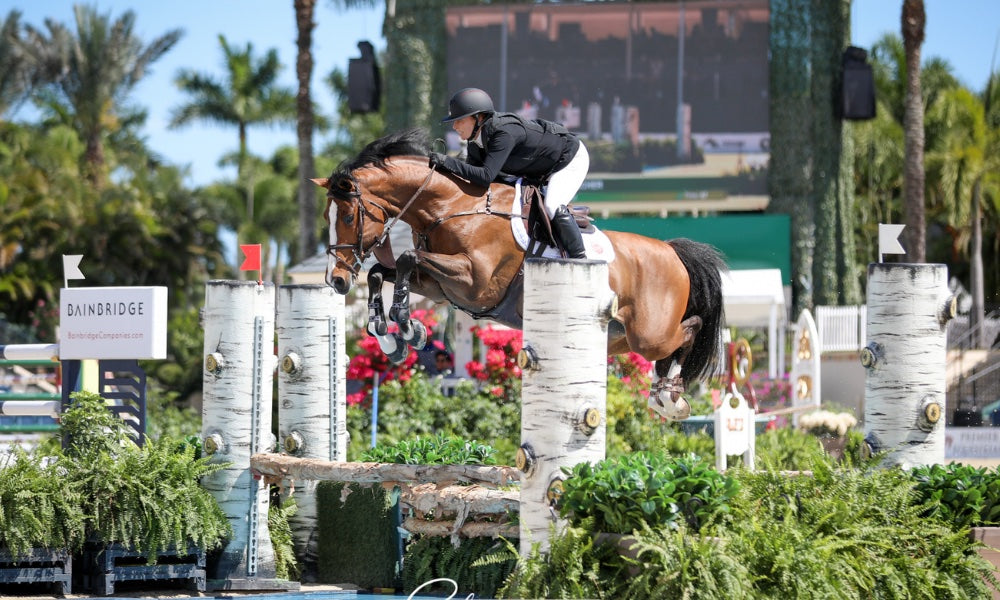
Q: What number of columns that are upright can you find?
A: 4